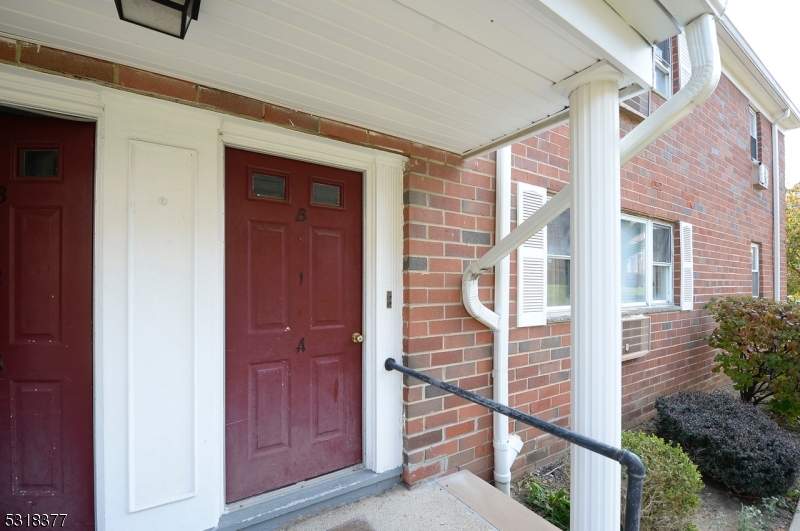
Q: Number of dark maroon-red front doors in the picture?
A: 2